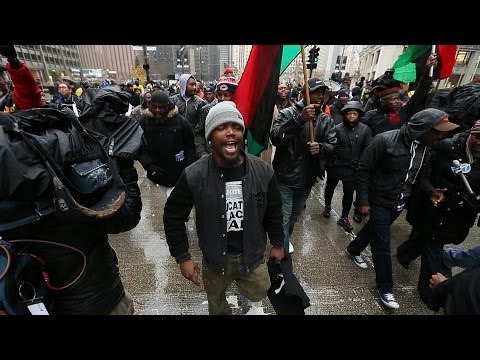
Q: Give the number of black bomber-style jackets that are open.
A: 1